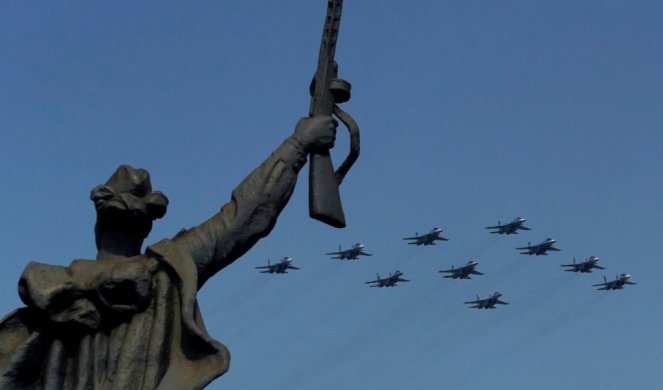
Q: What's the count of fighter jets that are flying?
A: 10